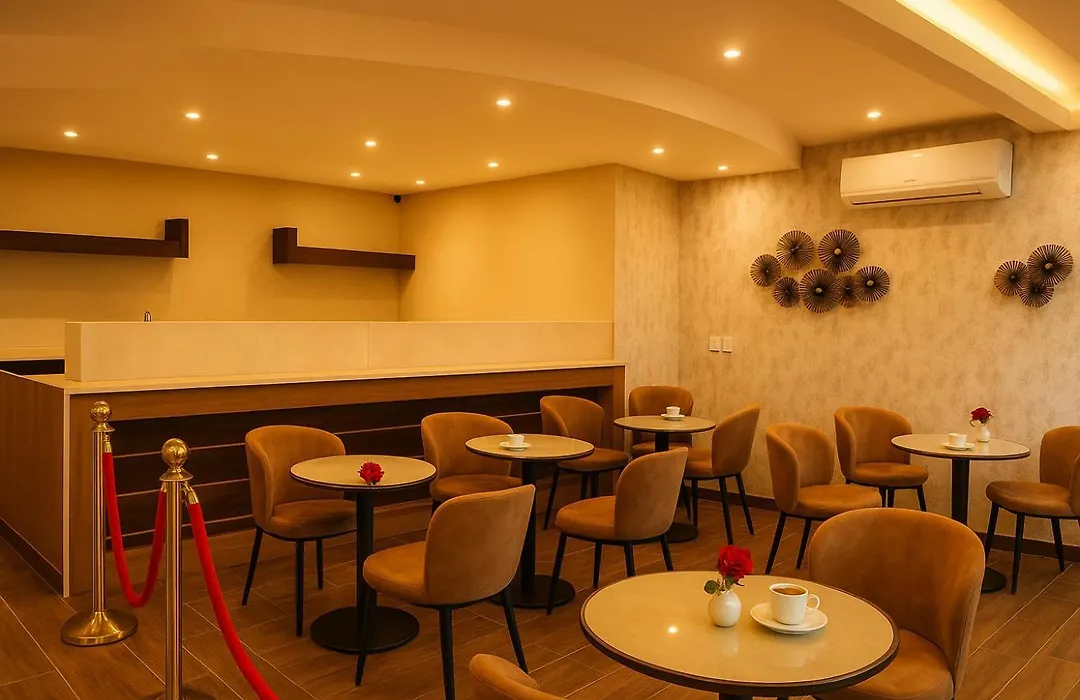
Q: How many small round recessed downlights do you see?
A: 12